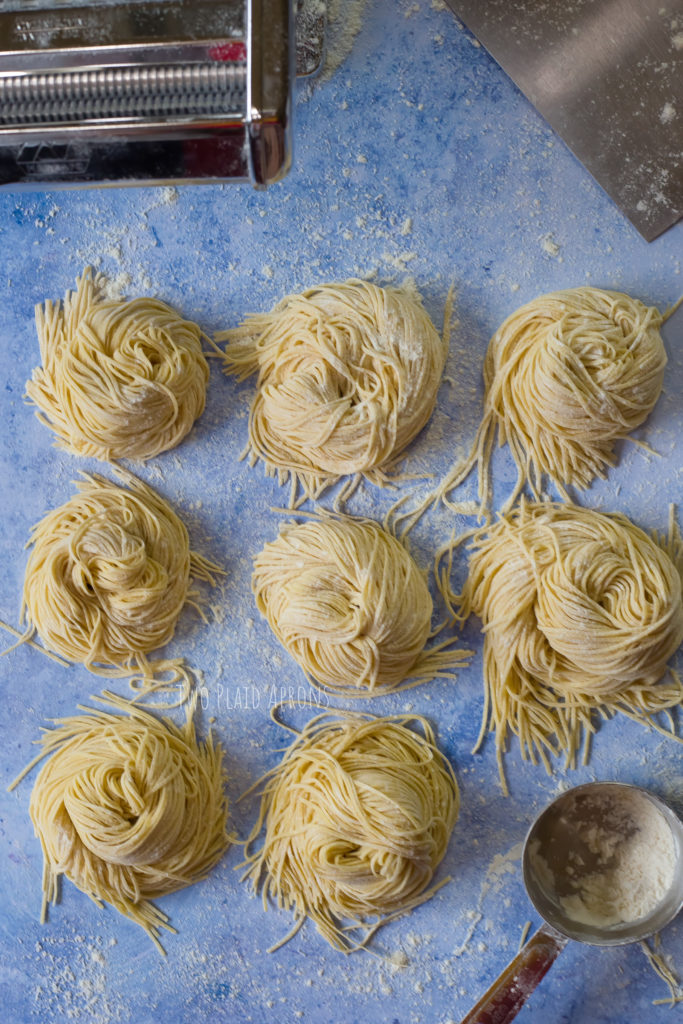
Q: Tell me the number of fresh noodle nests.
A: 8